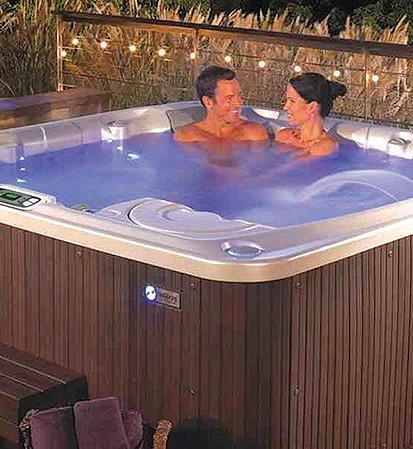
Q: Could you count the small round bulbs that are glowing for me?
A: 11